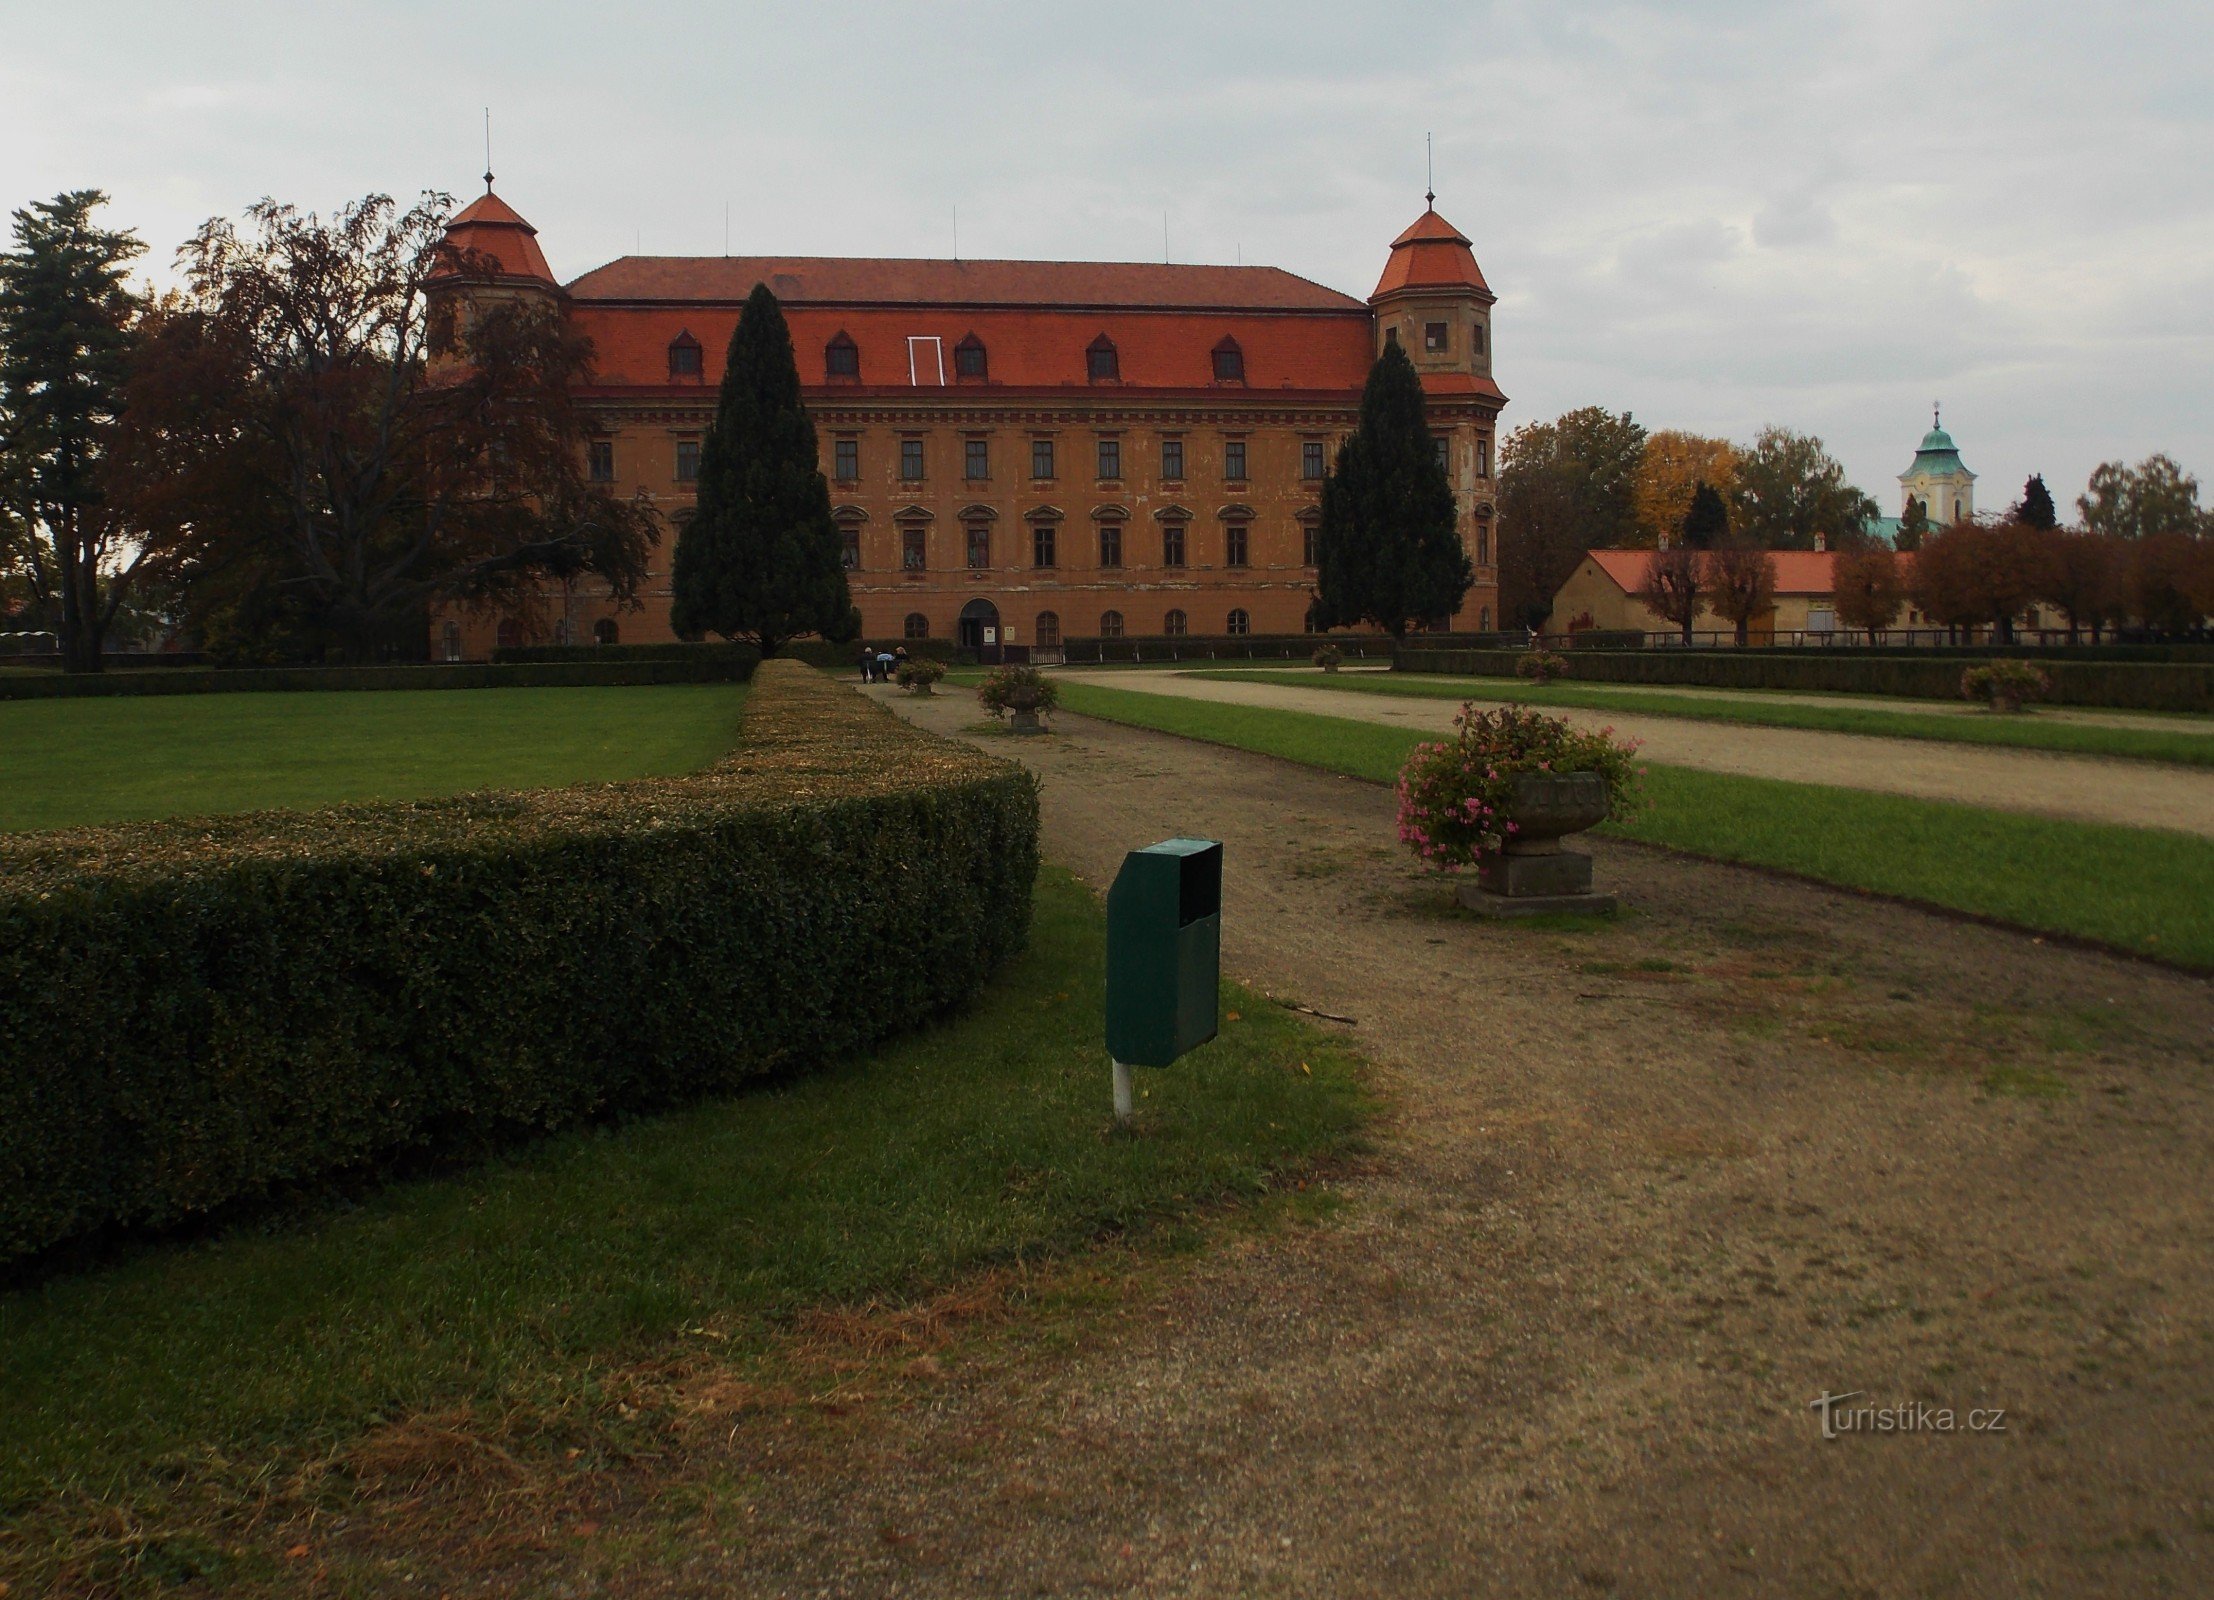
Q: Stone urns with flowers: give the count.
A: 6